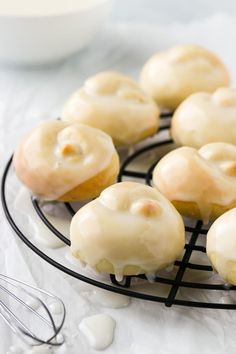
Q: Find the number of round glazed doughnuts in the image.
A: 7